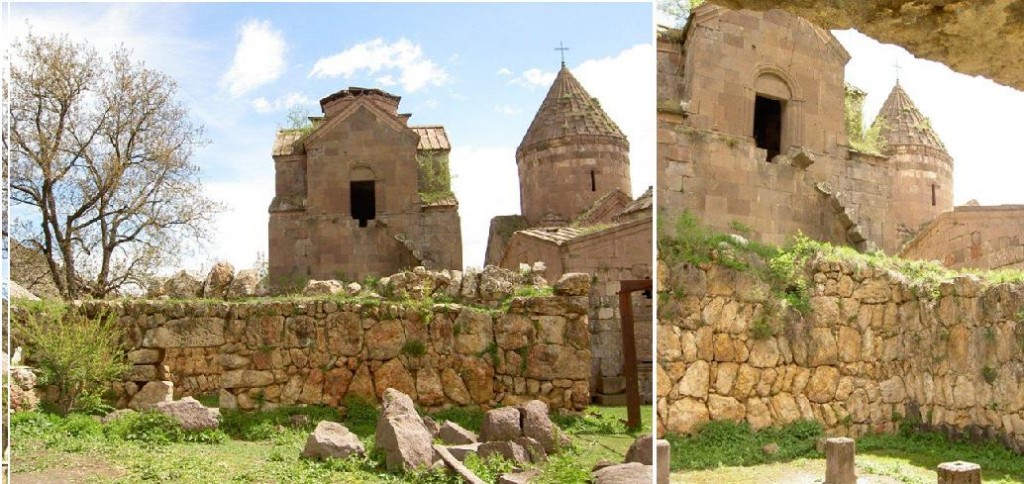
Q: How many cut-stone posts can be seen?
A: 3